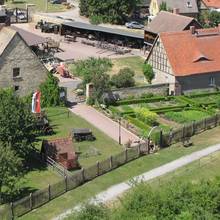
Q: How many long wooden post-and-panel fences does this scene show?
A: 1